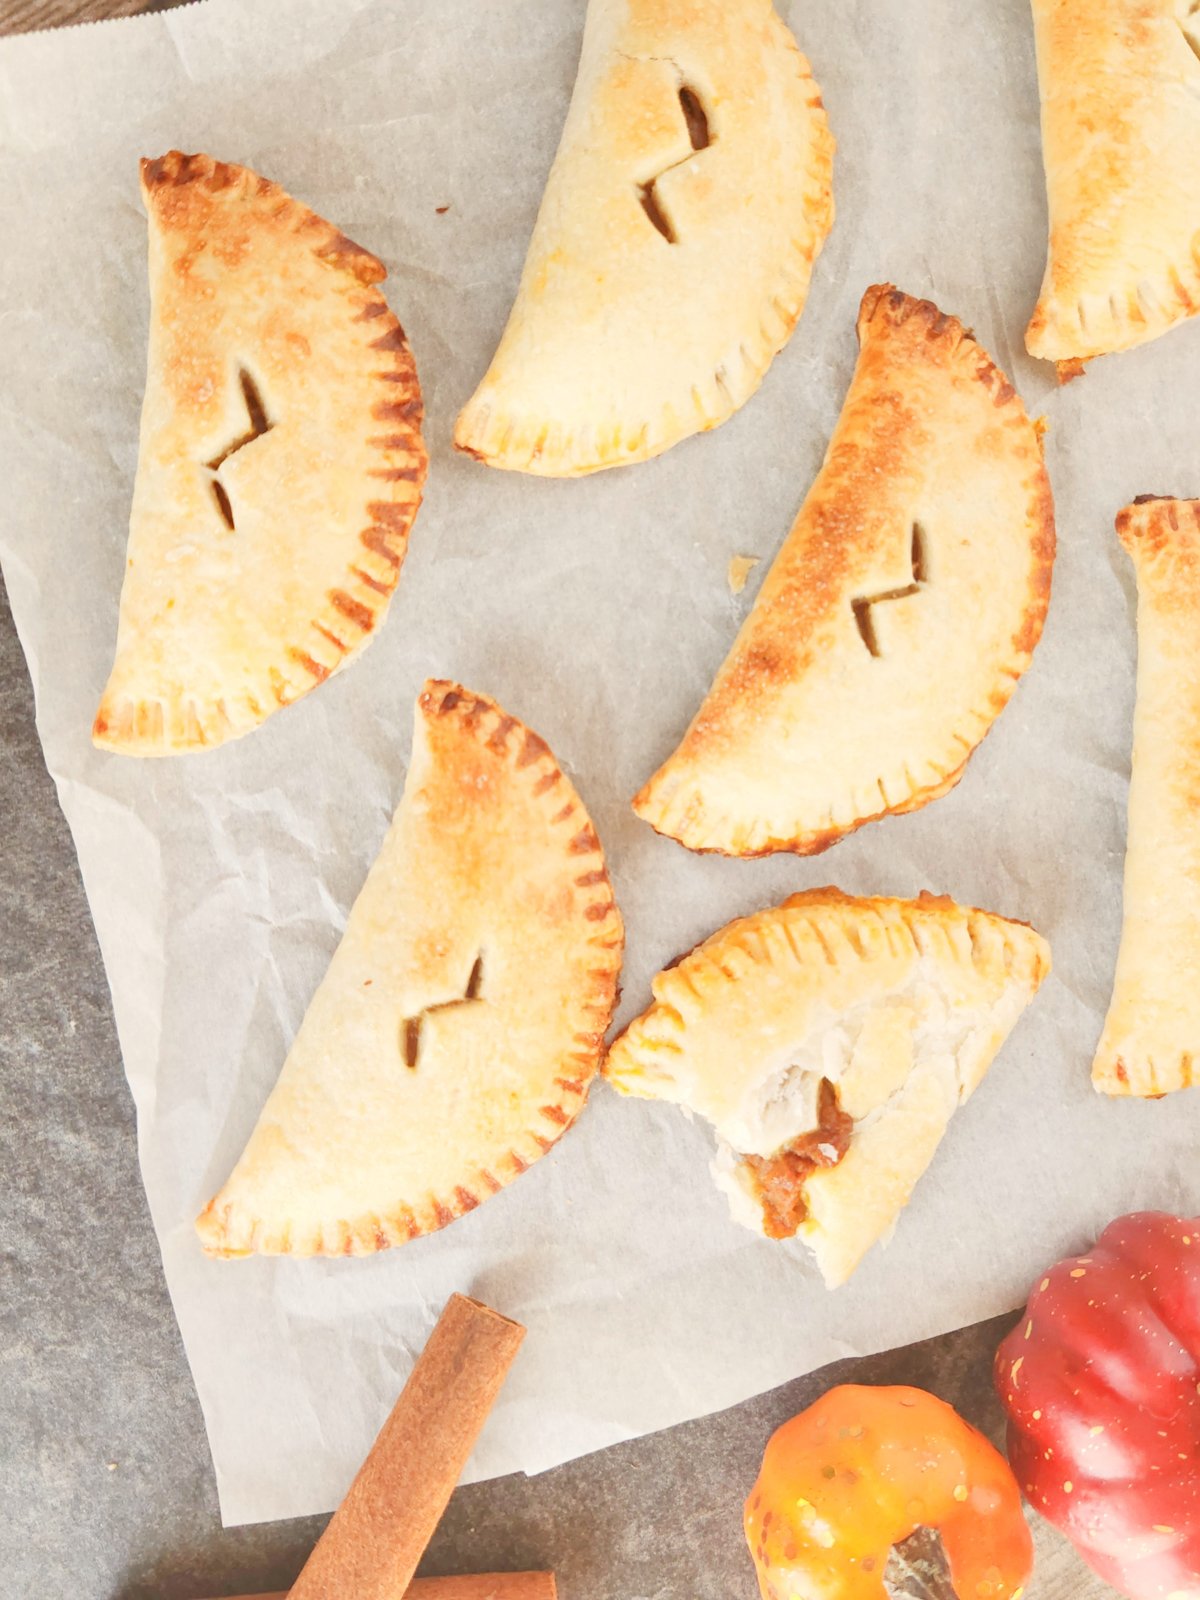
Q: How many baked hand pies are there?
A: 7